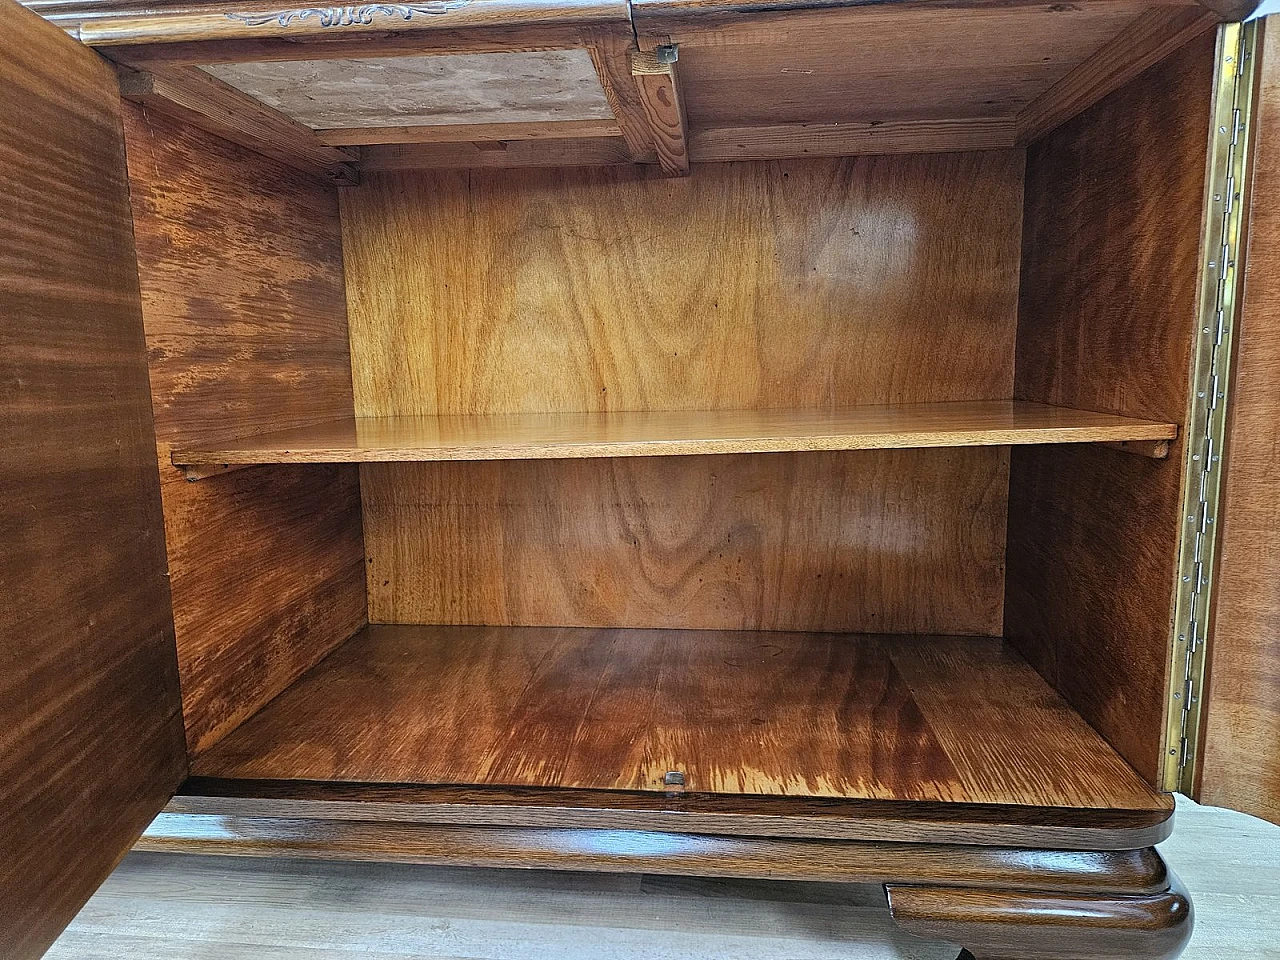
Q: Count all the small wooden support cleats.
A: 2